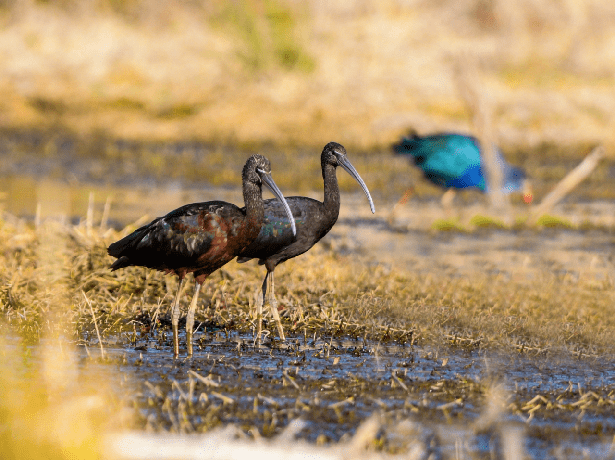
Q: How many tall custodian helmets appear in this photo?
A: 0